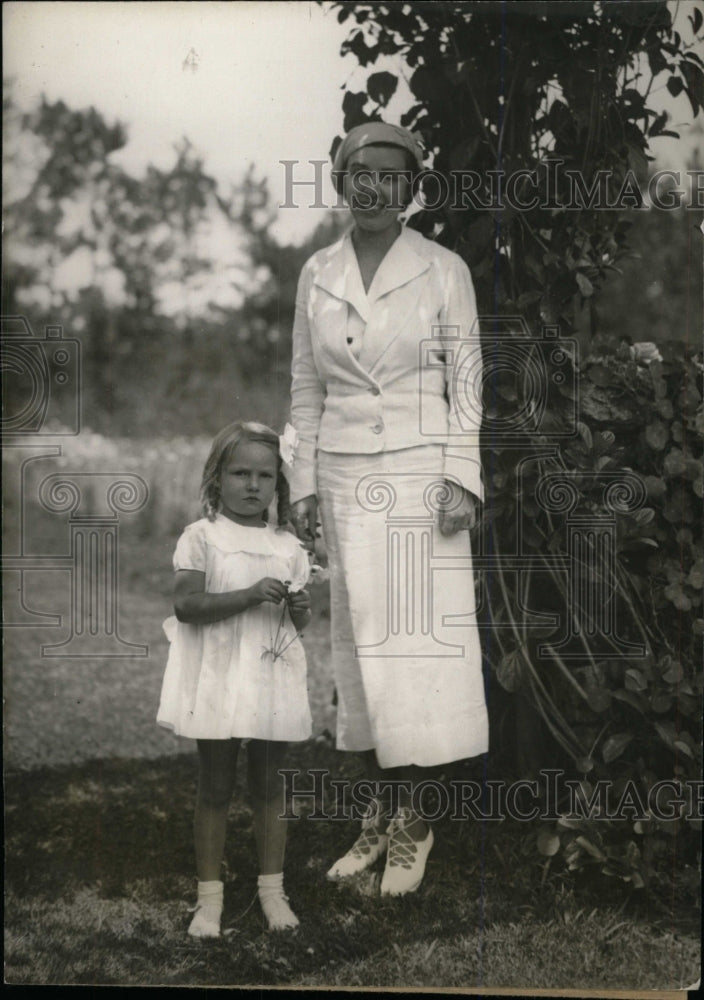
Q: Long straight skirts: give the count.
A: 1